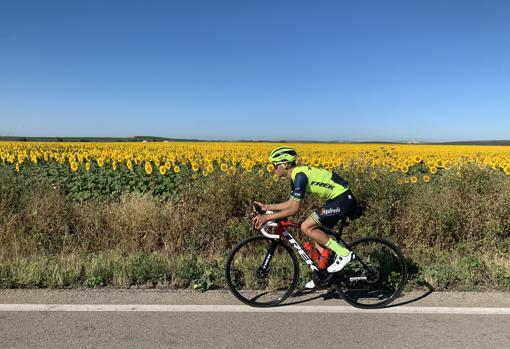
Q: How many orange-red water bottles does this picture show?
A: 2